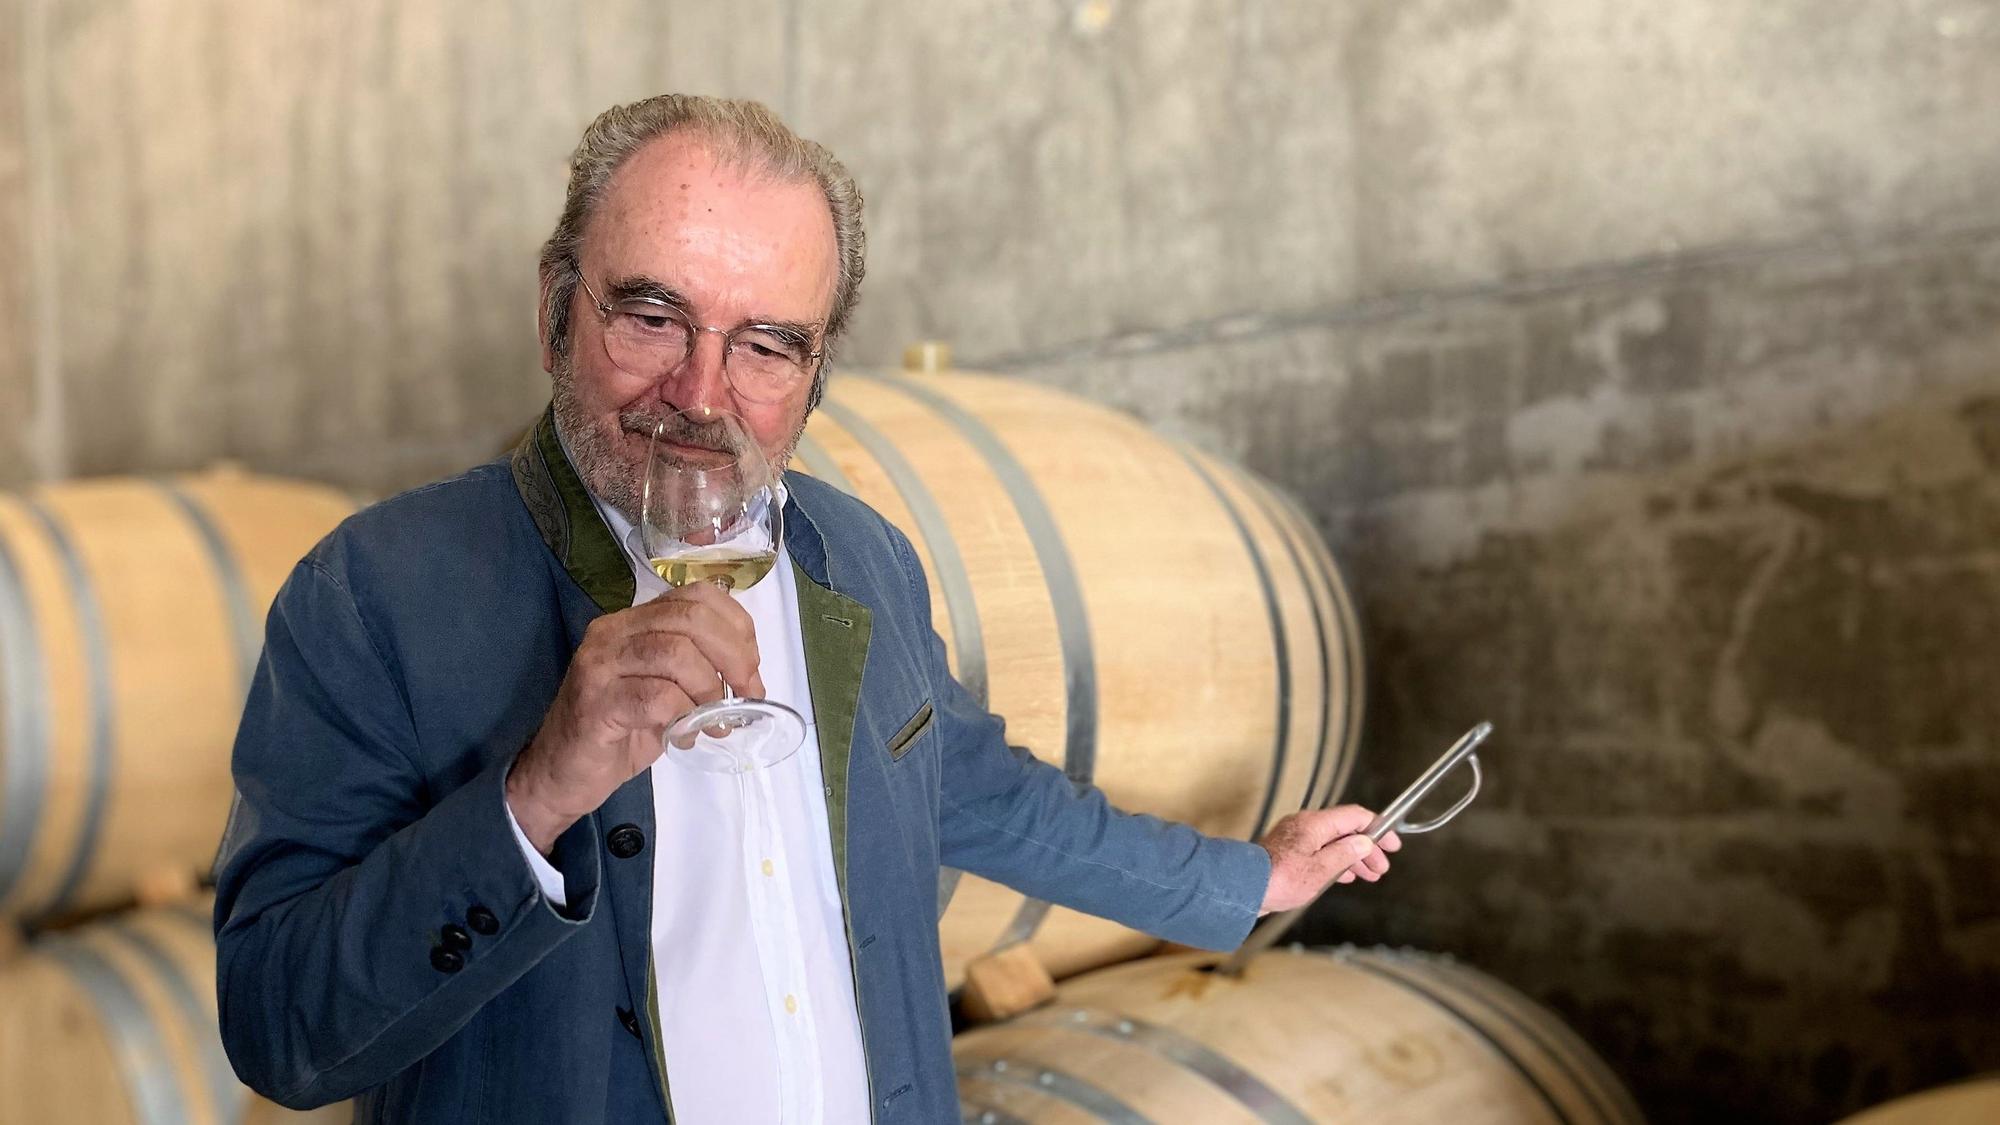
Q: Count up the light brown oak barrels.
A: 5